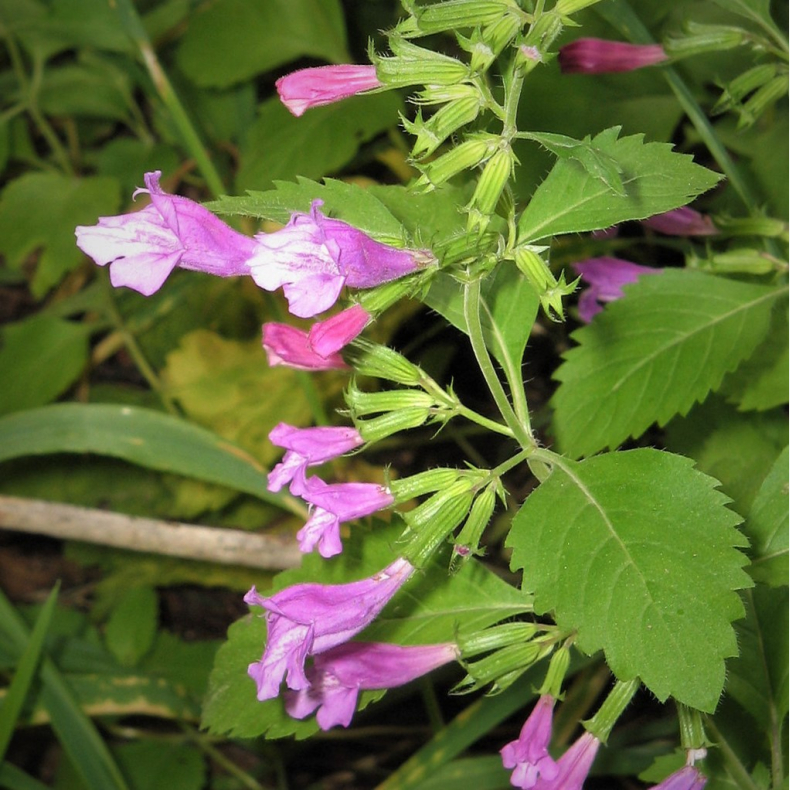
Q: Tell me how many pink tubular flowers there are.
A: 15